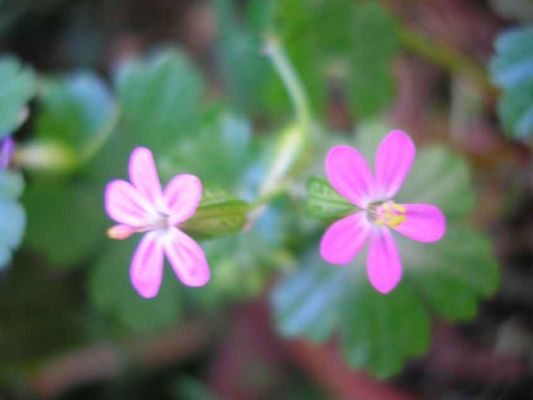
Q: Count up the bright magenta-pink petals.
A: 10